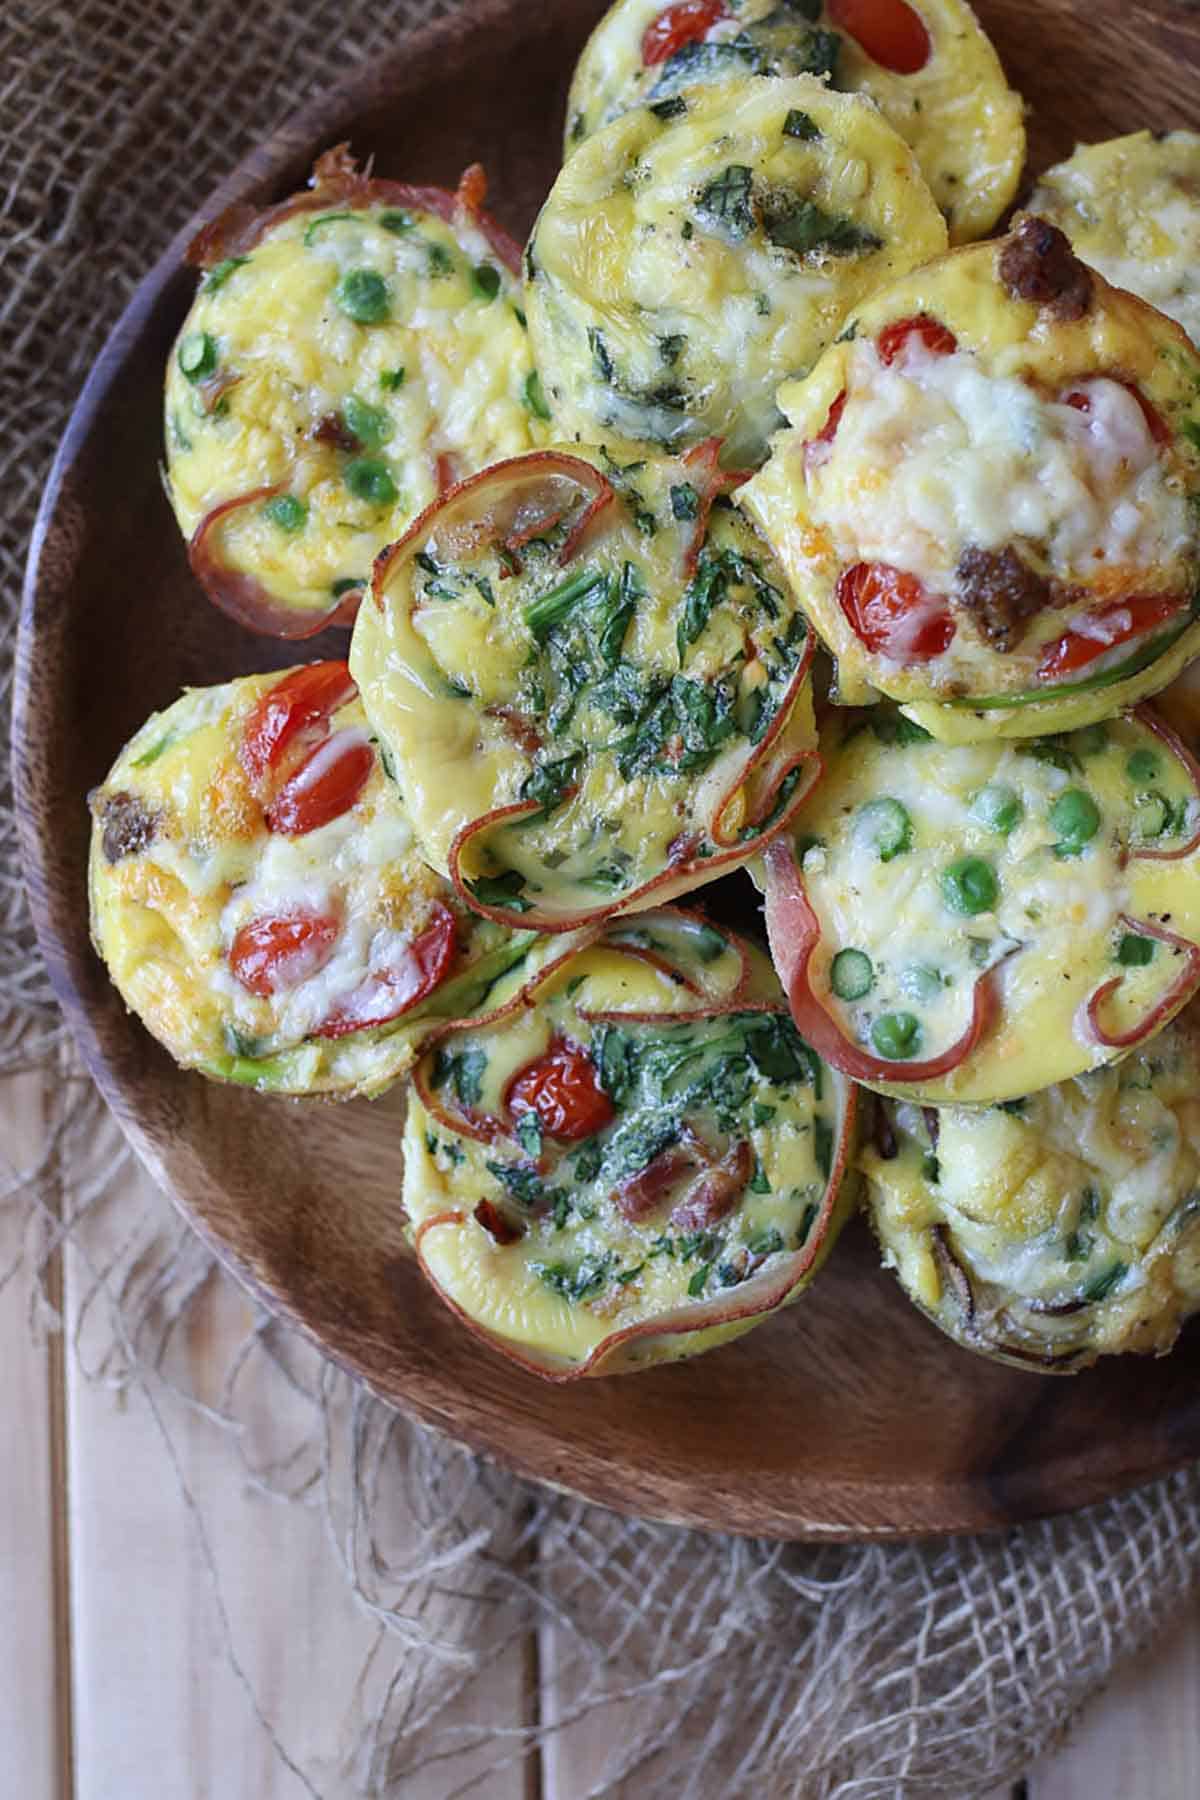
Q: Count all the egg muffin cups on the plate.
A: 10